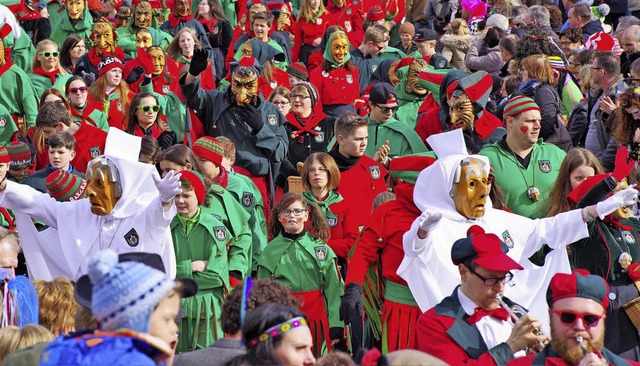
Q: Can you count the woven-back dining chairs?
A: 0